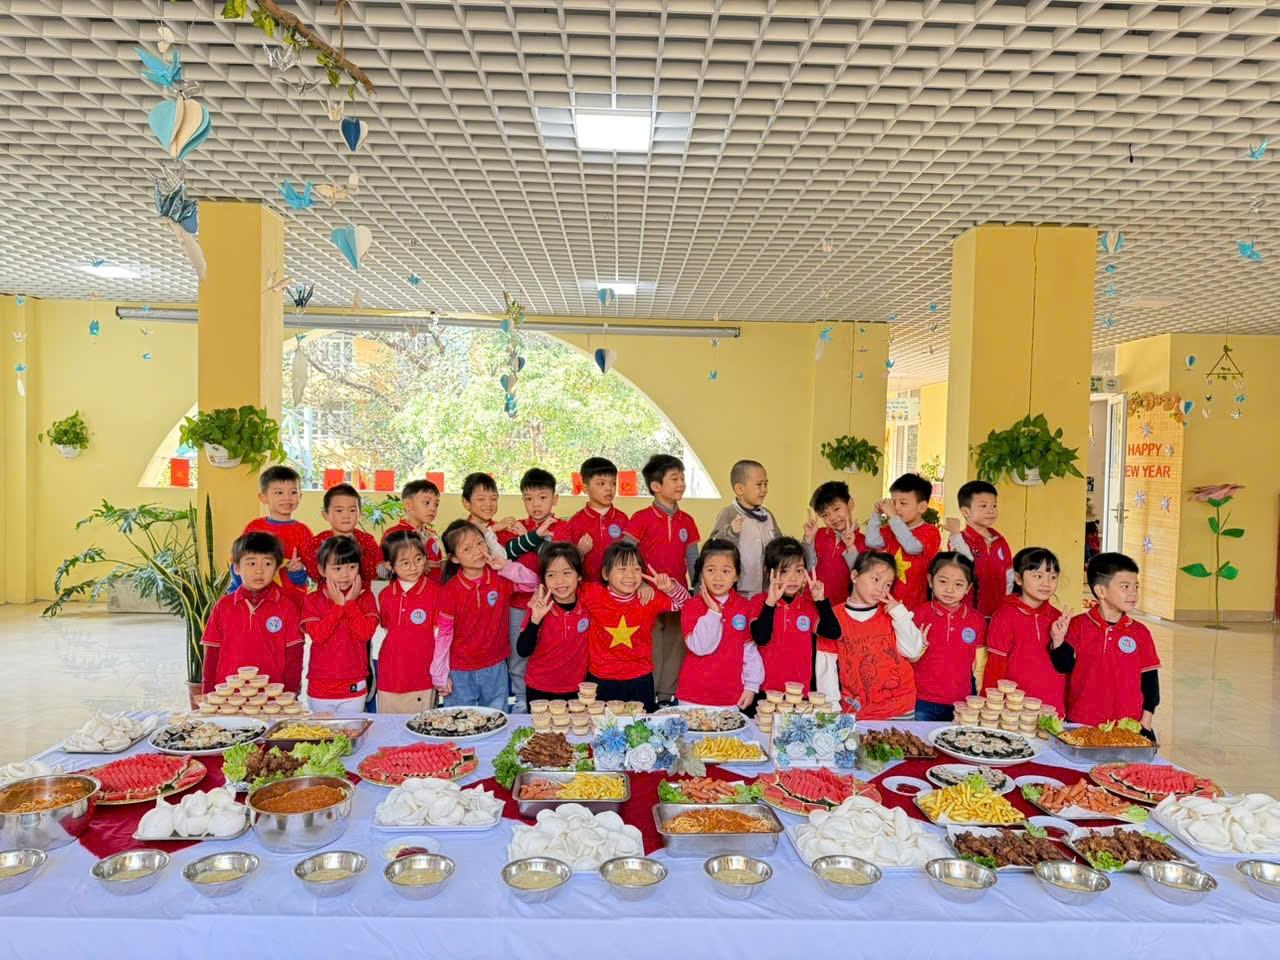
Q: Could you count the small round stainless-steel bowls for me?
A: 13